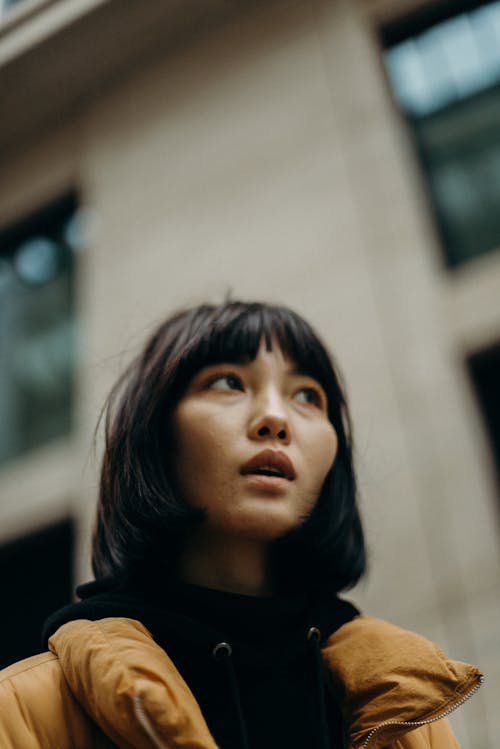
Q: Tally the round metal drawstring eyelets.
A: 2